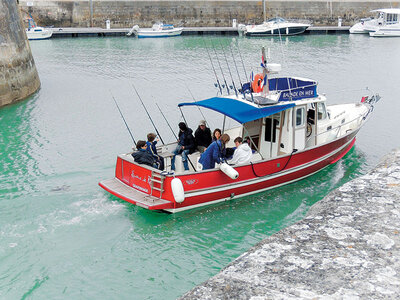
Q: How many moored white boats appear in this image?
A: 4